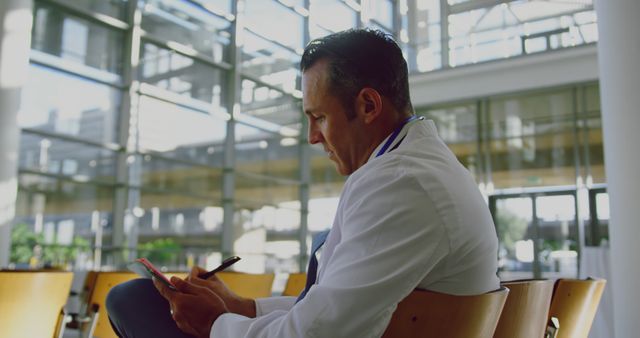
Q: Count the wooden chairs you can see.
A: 7